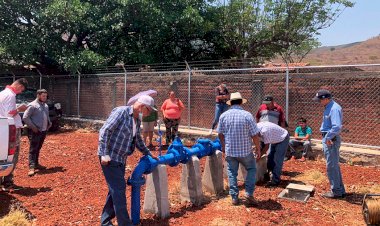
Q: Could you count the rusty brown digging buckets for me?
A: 0